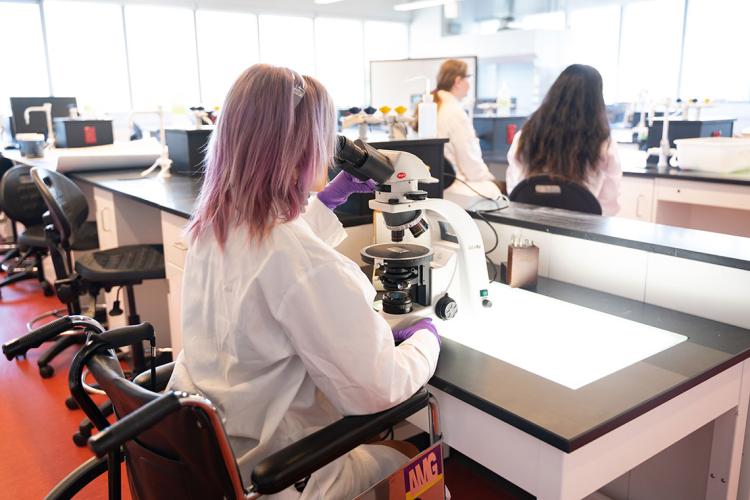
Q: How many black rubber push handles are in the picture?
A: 2